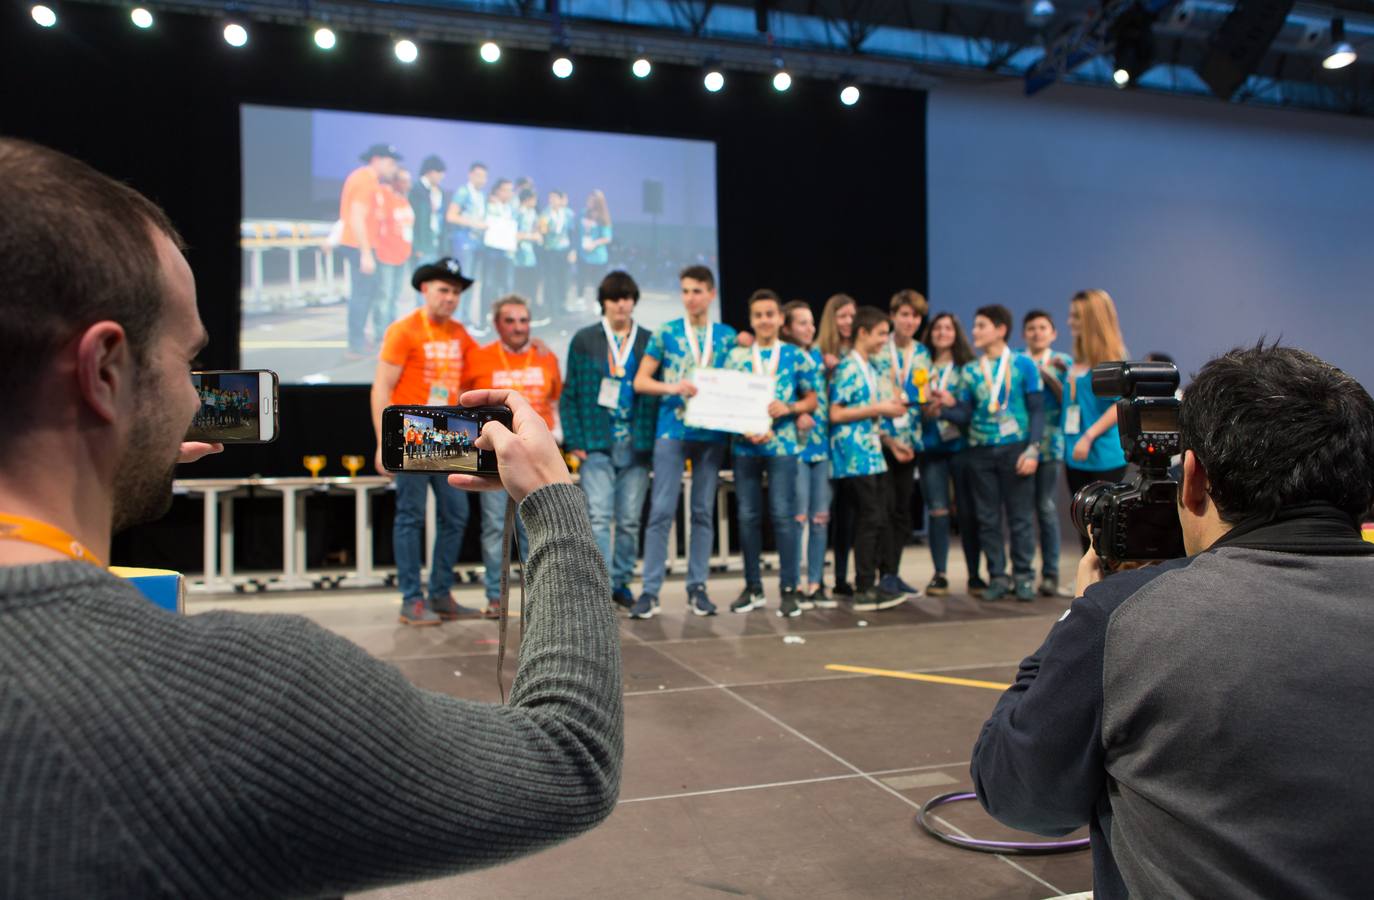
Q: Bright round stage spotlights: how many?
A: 11